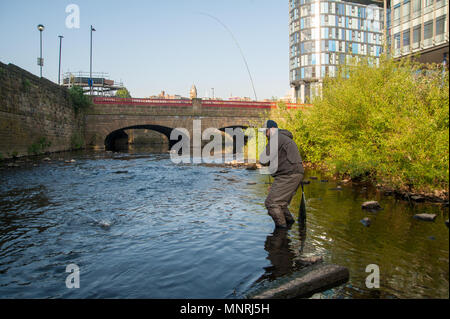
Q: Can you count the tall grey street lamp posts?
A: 3